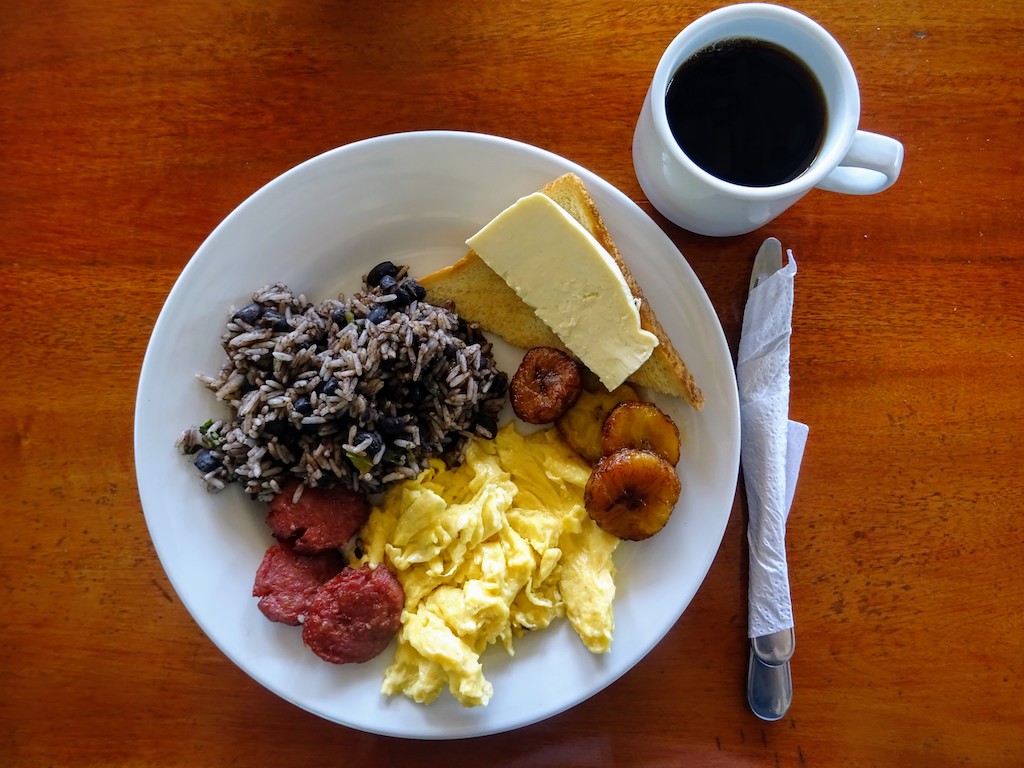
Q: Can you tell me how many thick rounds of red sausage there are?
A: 3